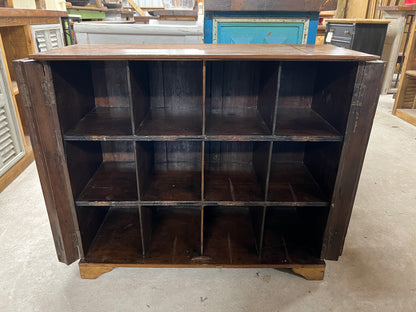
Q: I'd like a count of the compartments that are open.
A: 12